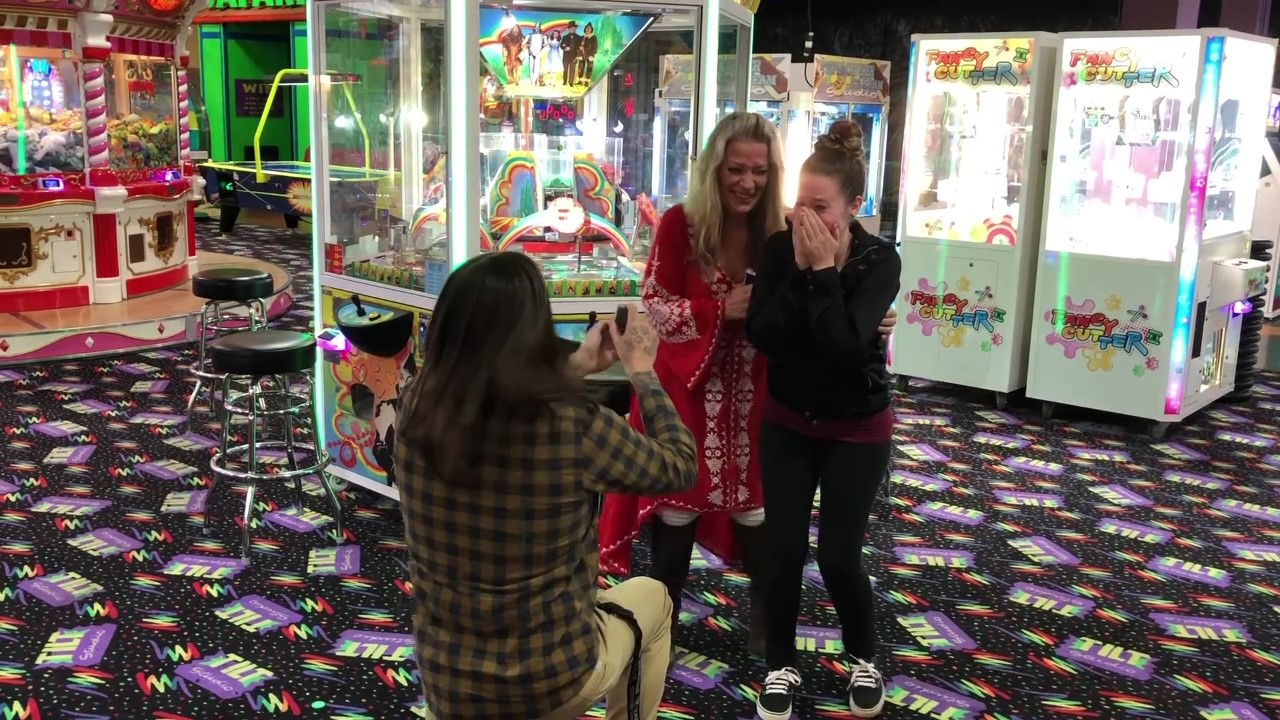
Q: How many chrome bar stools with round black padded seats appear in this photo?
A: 2